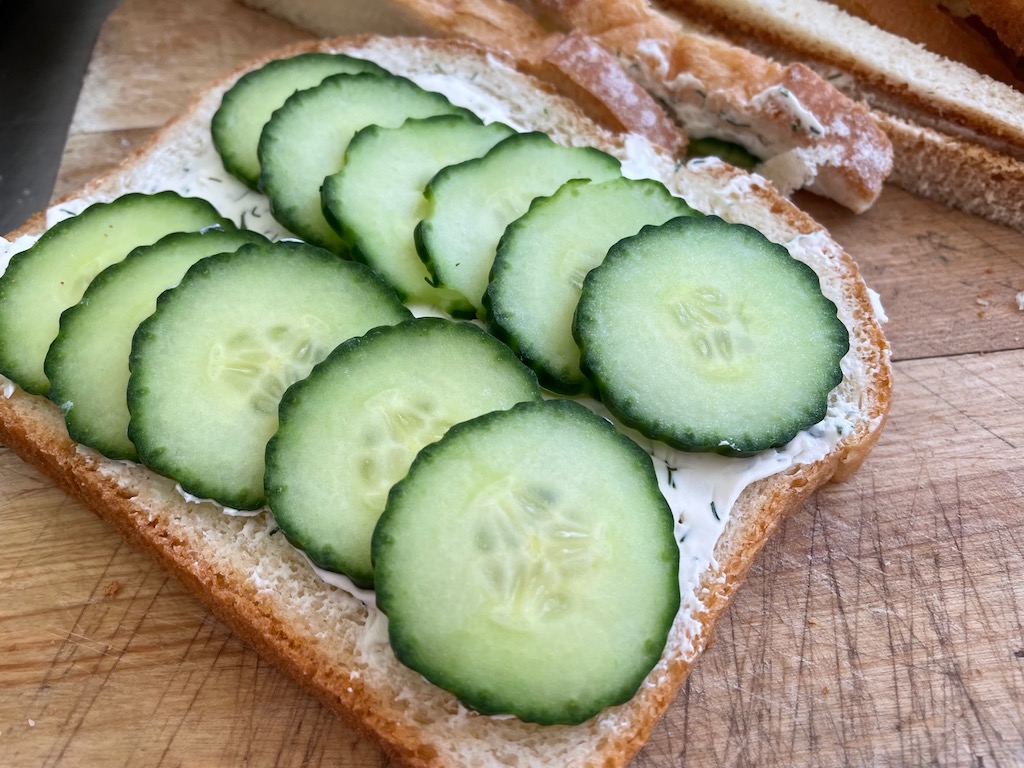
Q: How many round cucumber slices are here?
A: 11